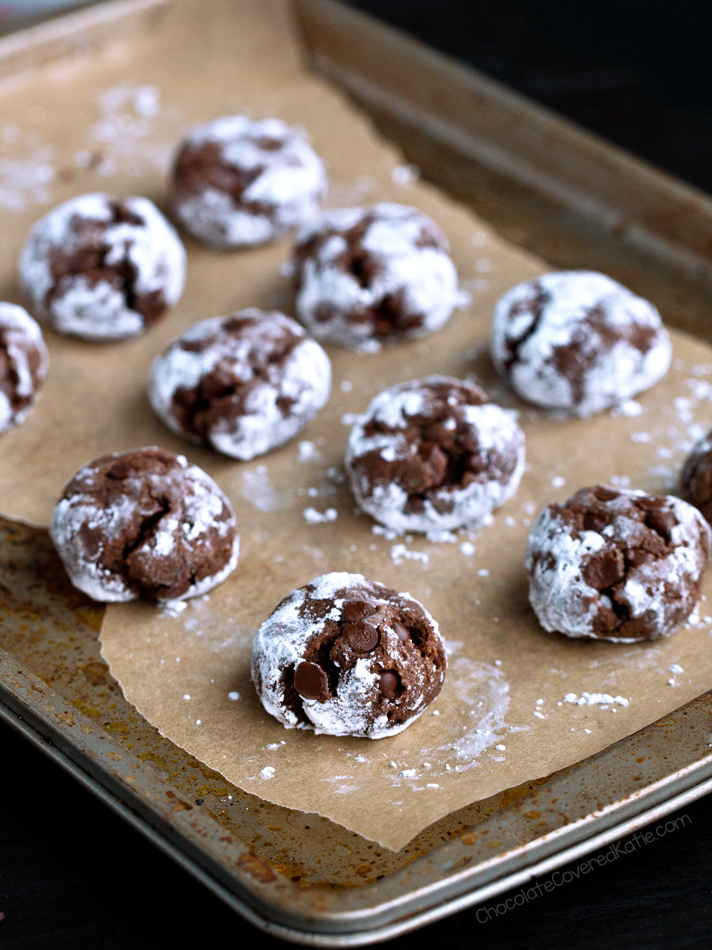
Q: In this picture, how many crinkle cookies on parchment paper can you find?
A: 11